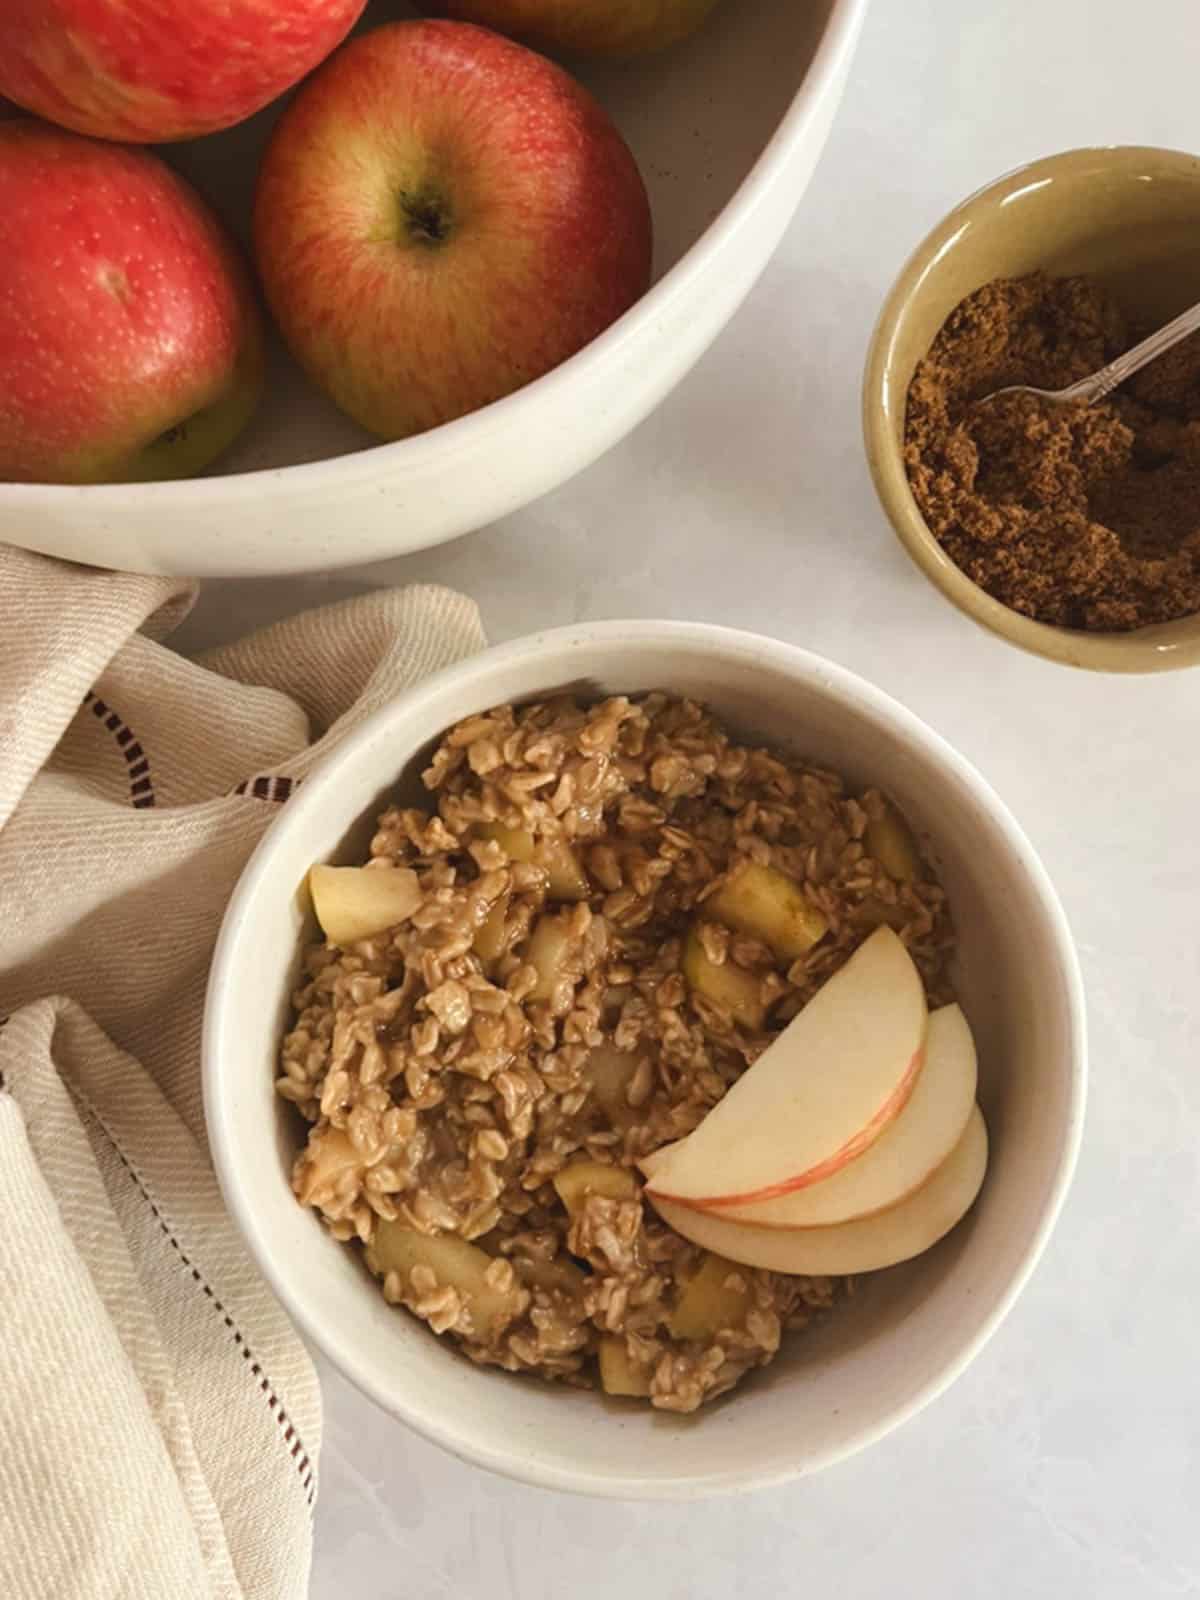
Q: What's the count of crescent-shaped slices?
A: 3